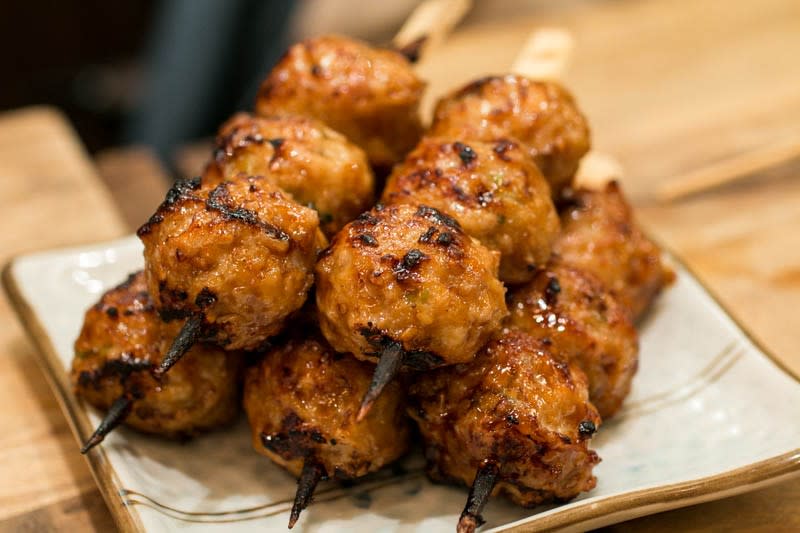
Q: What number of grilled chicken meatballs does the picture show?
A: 11